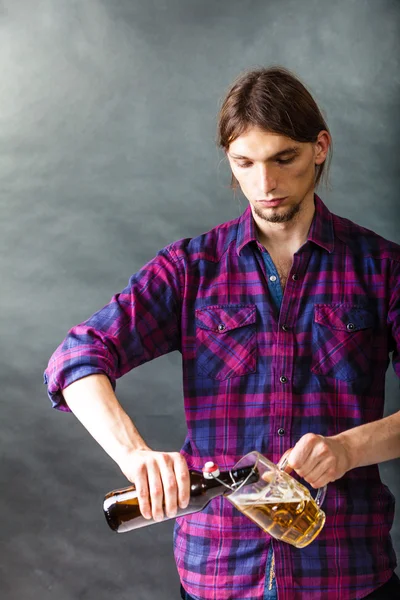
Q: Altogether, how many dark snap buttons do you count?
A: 6